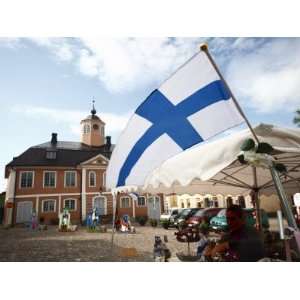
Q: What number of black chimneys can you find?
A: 2